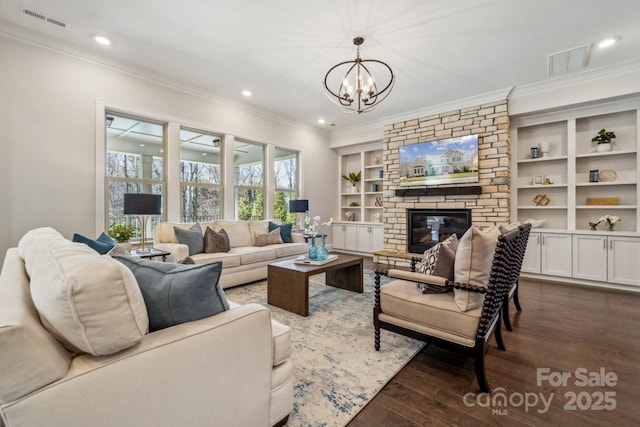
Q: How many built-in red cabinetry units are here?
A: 0